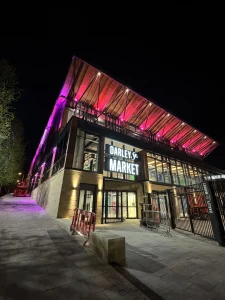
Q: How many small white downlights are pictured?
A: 8